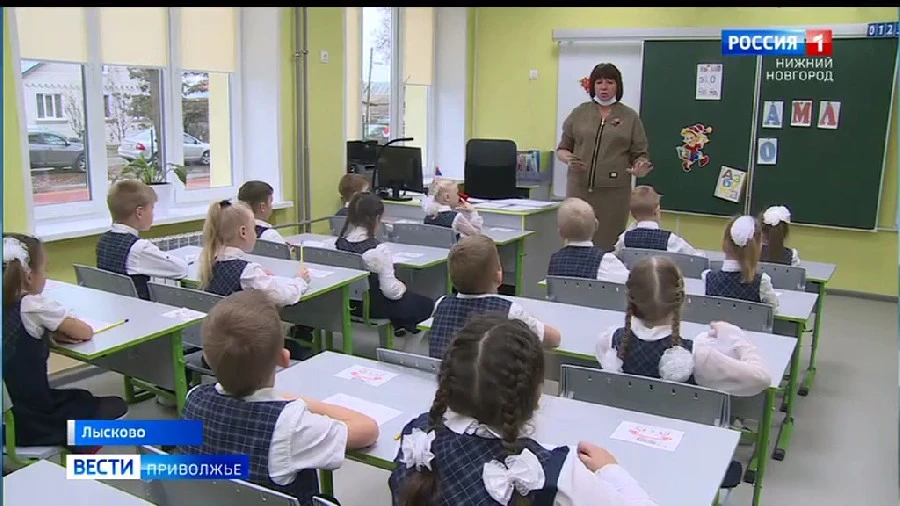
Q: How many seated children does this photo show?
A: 15